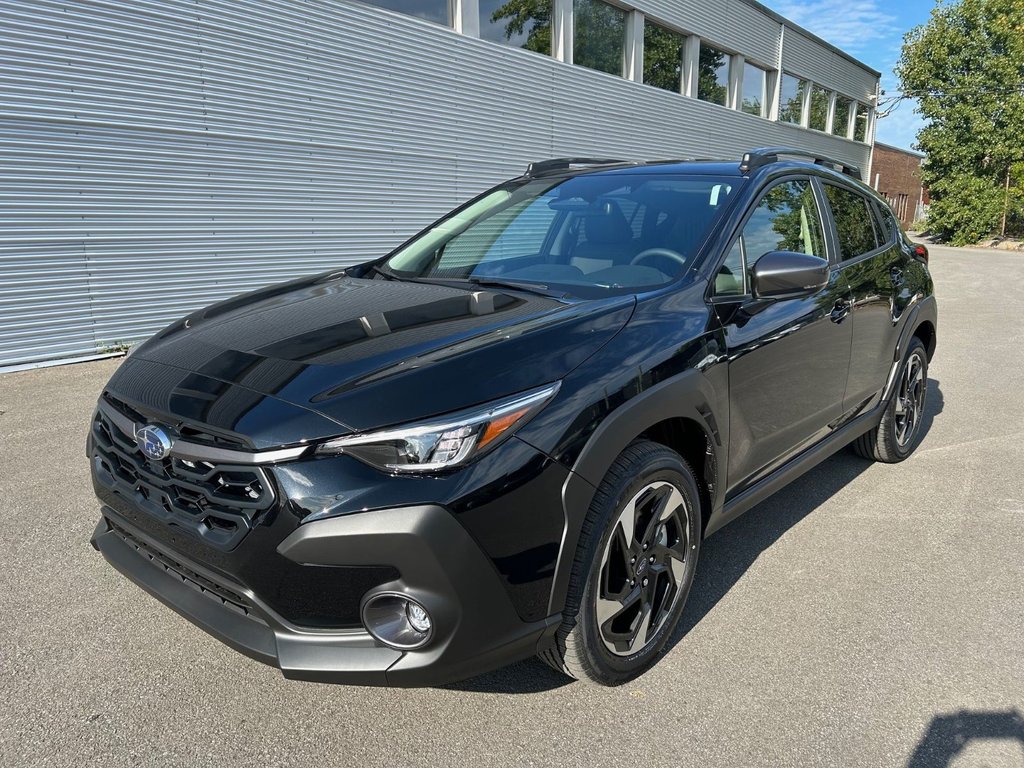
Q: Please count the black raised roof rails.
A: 2